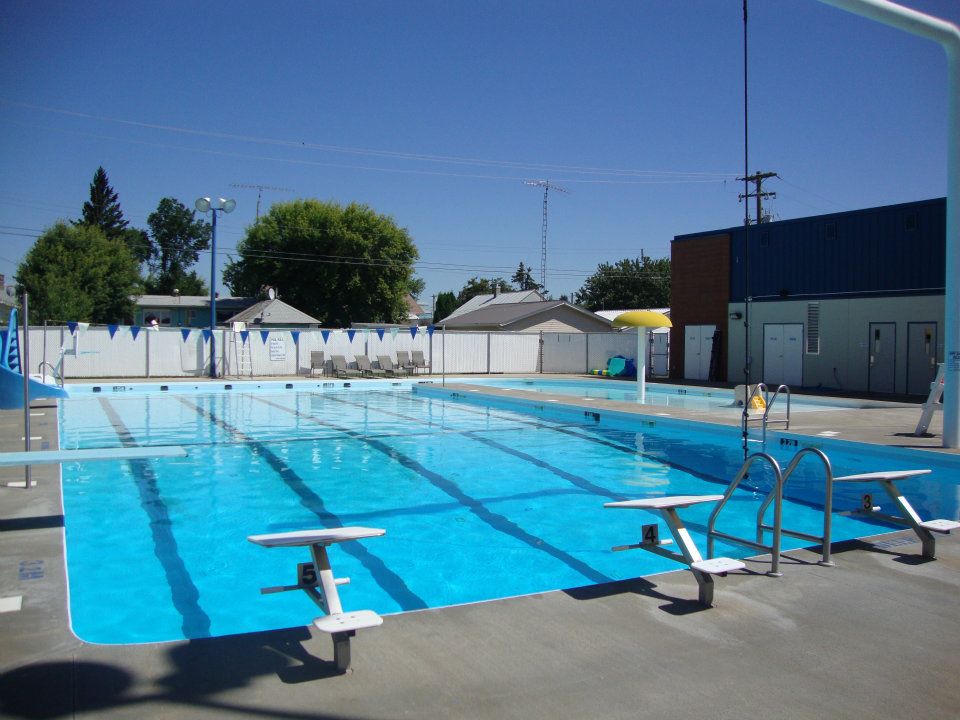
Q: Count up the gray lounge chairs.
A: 6